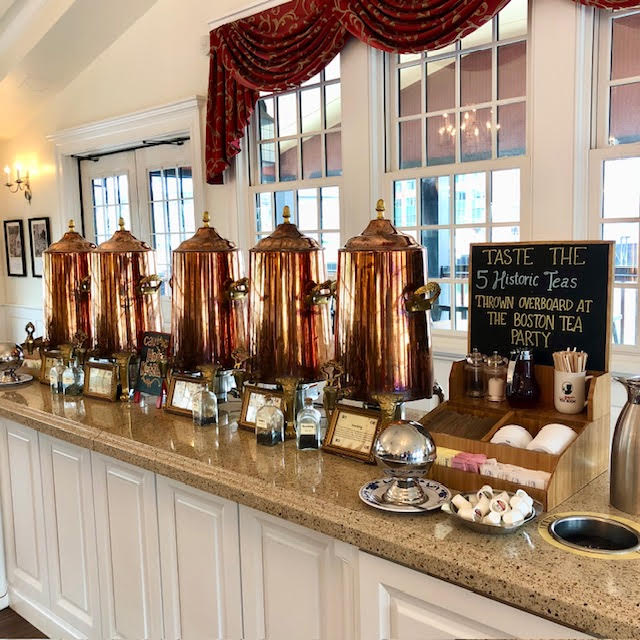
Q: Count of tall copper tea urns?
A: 5